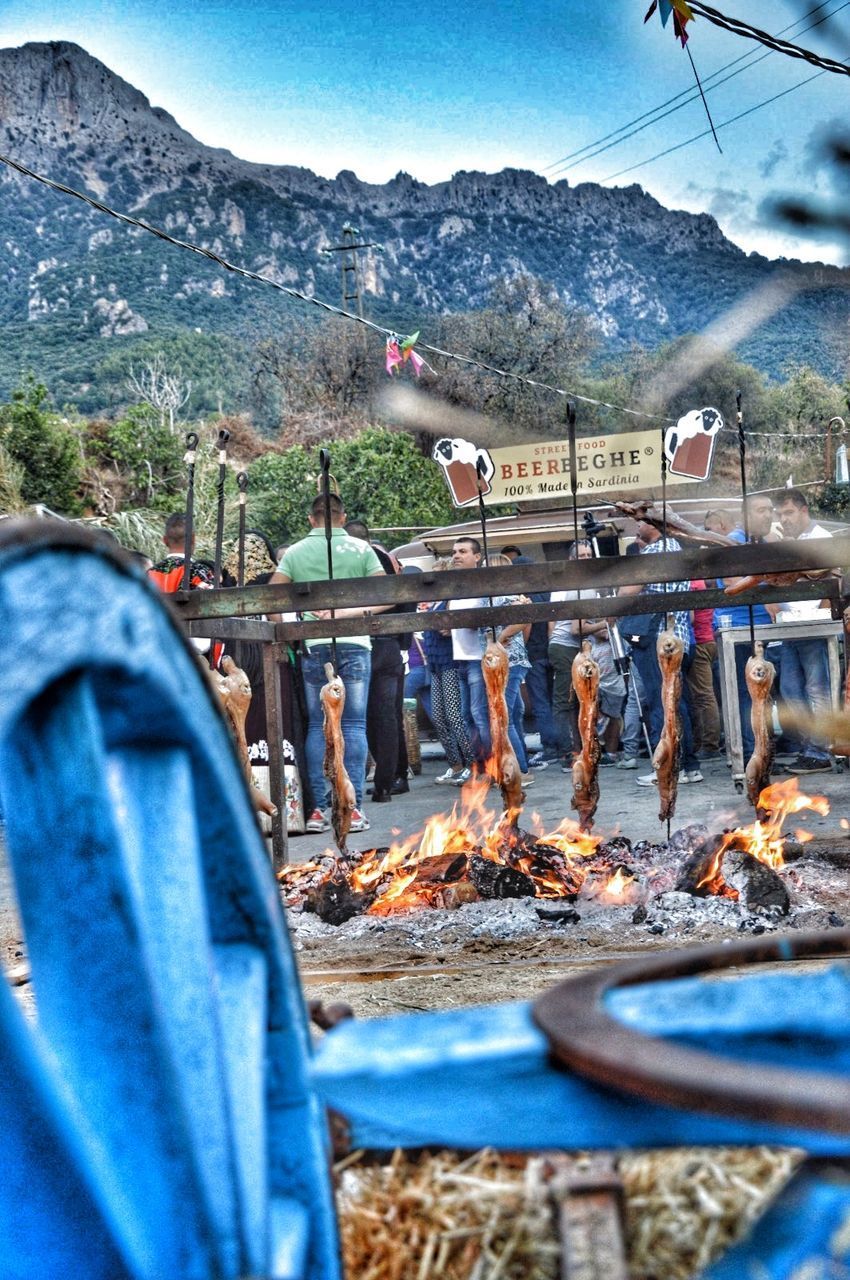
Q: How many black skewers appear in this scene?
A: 8